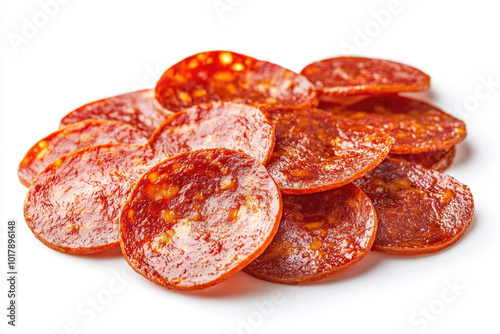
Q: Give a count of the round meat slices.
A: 12